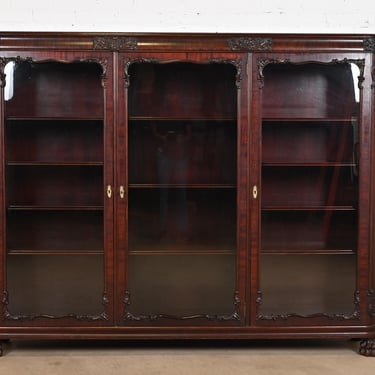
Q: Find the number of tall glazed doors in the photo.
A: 3